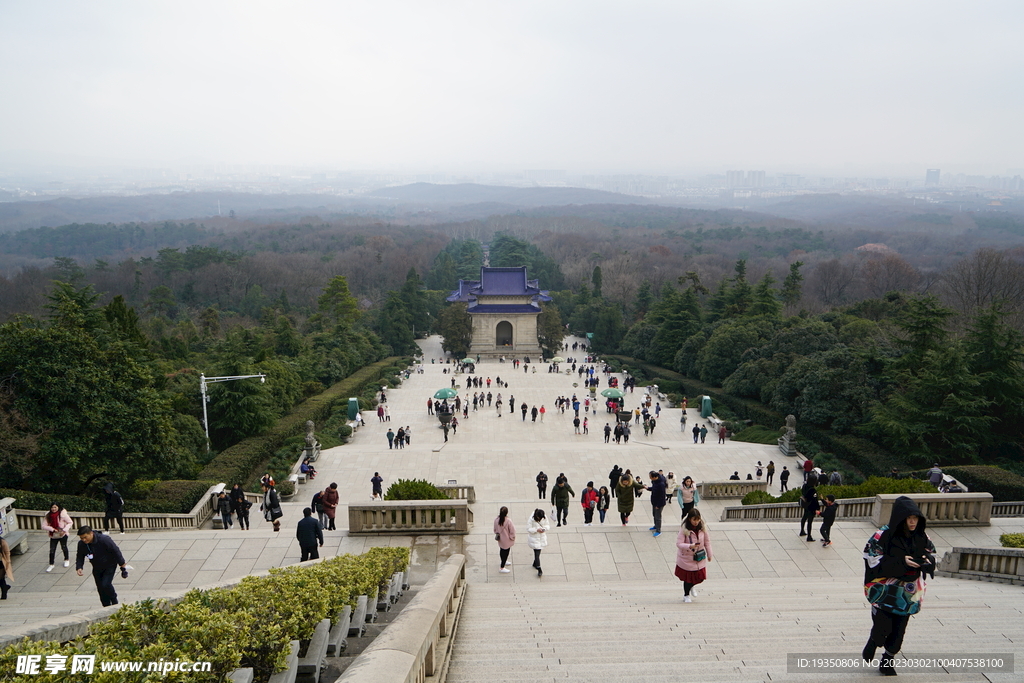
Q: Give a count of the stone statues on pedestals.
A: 2